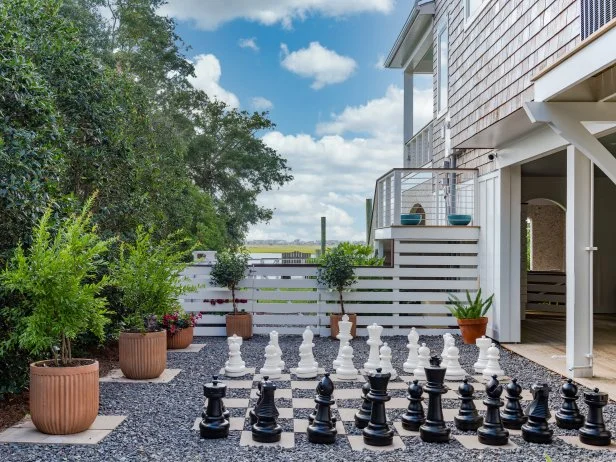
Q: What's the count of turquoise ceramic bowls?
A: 2